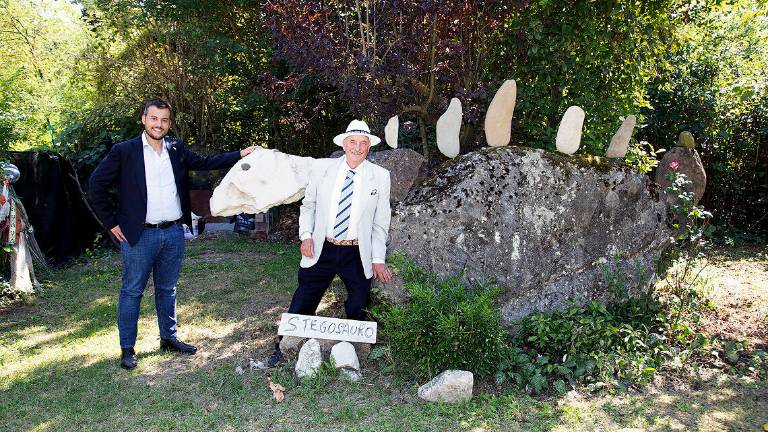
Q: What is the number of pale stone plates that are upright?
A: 5